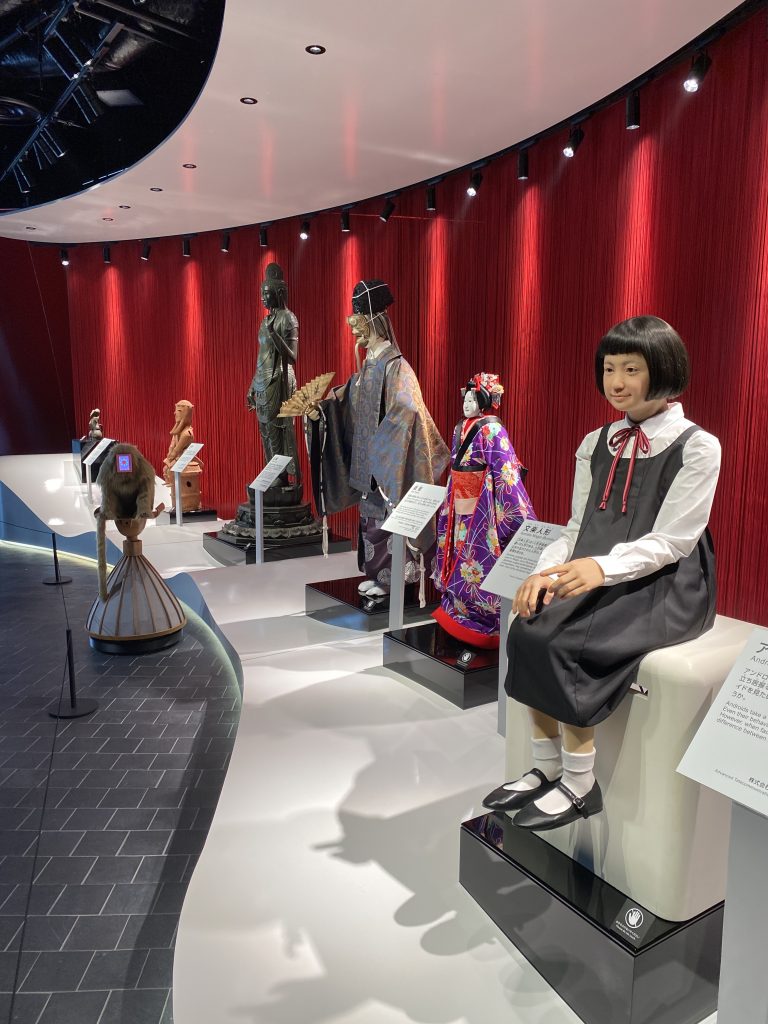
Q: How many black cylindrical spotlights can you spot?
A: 15